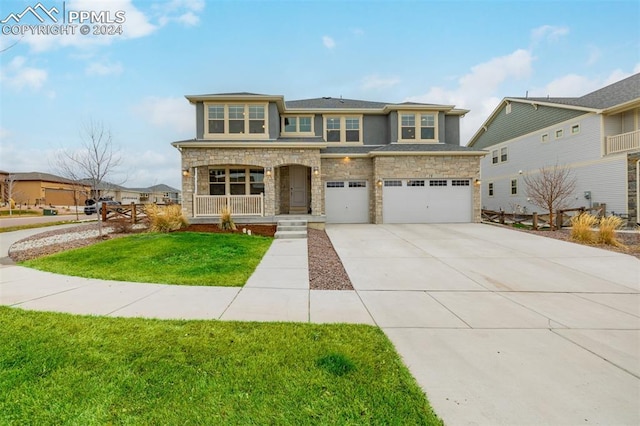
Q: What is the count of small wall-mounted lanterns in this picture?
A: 5